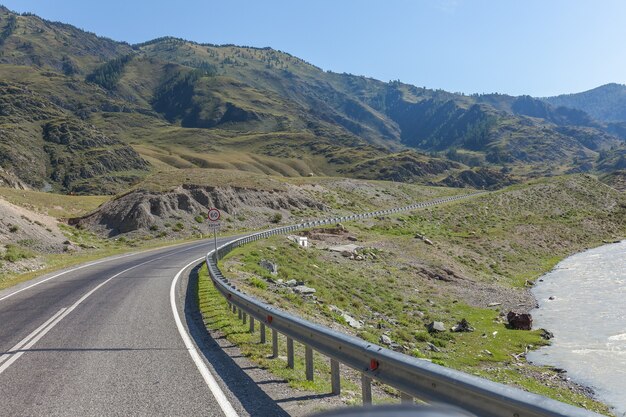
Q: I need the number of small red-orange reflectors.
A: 3